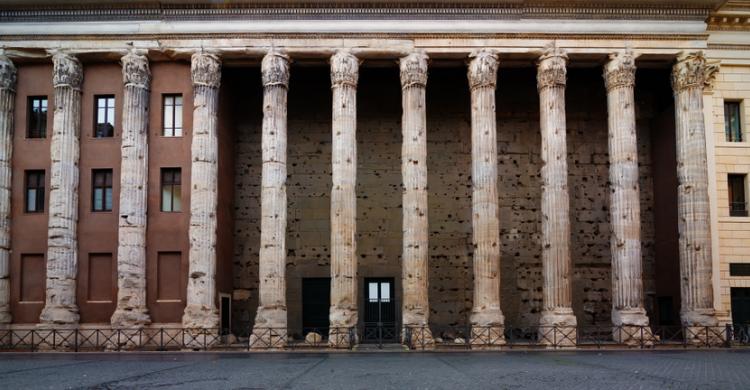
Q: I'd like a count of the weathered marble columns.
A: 11